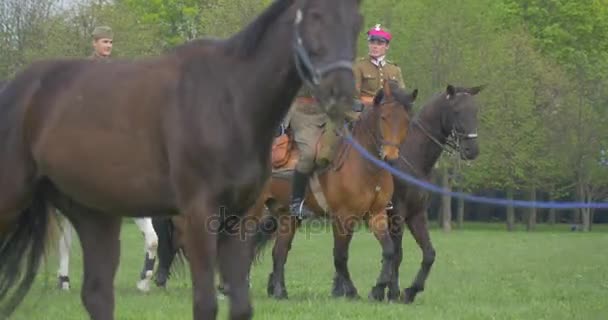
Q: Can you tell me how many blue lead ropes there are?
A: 1